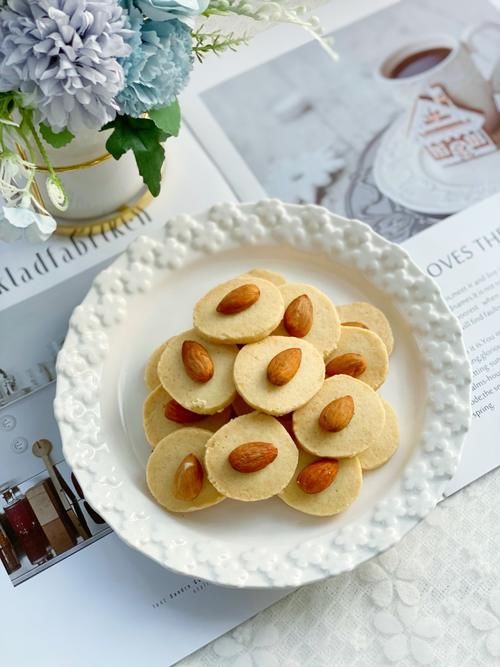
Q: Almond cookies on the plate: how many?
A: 14